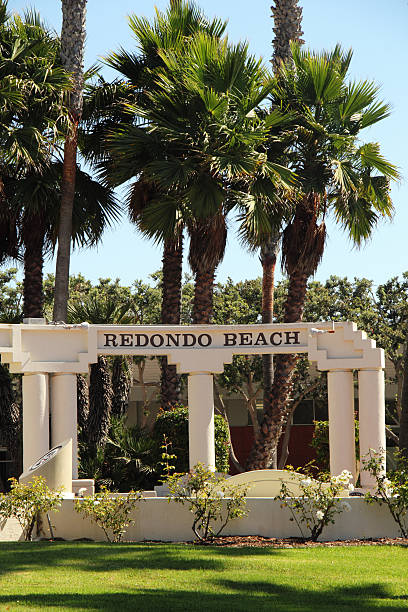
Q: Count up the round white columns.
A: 5